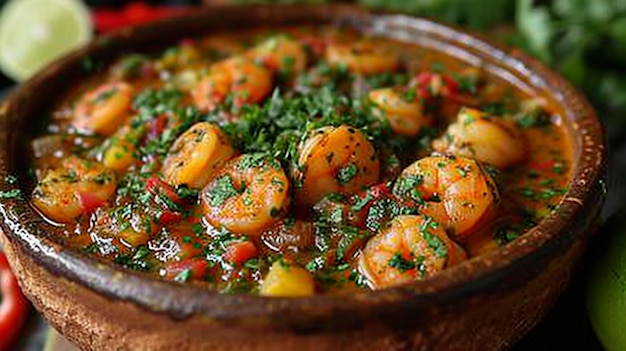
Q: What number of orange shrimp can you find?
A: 12